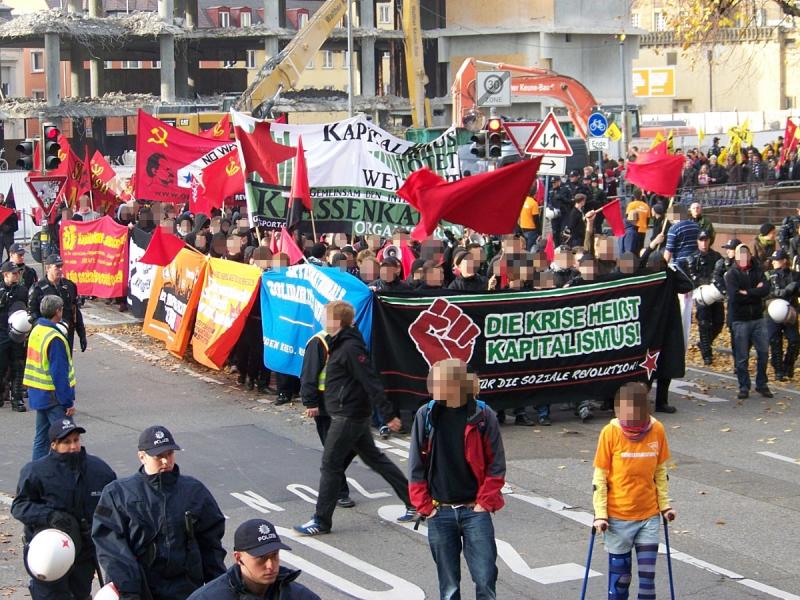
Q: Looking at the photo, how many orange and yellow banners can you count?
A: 2